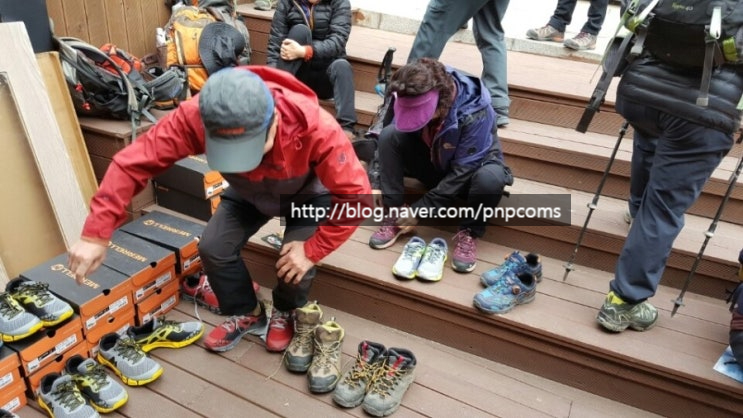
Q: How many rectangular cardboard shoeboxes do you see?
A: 12